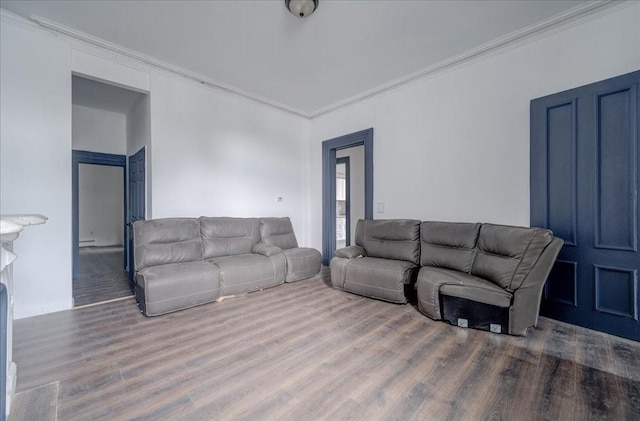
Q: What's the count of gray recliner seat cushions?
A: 5